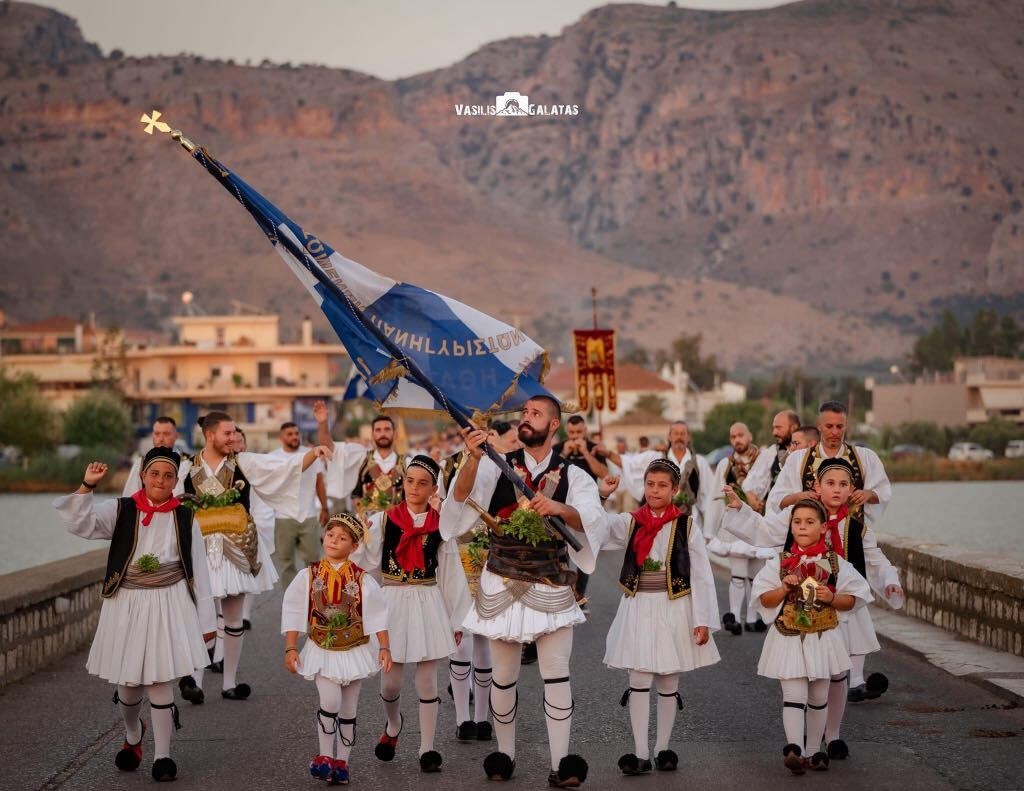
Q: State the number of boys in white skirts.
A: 6